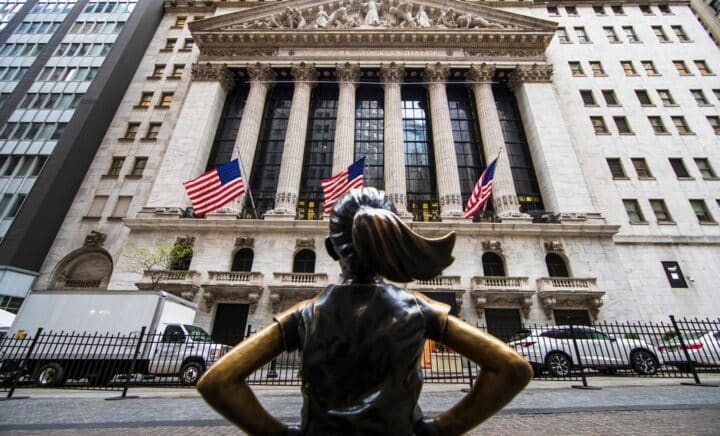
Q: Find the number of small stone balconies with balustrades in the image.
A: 6